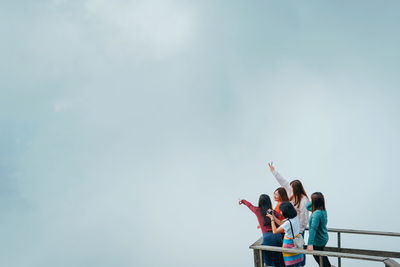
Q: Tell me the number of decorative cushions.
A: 0